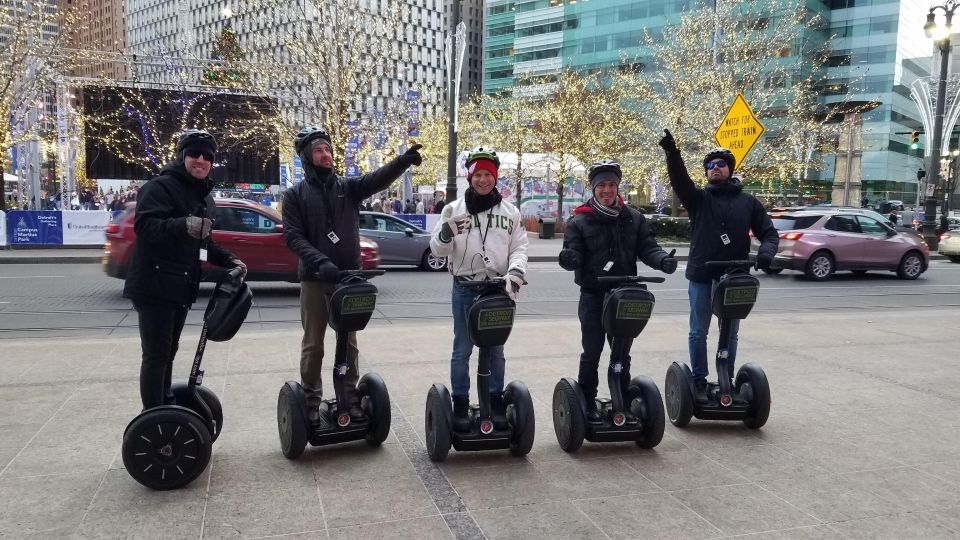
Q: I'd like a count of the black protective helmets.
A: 4